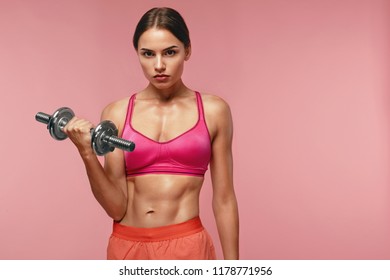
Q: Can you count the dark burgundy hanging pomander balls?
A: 0